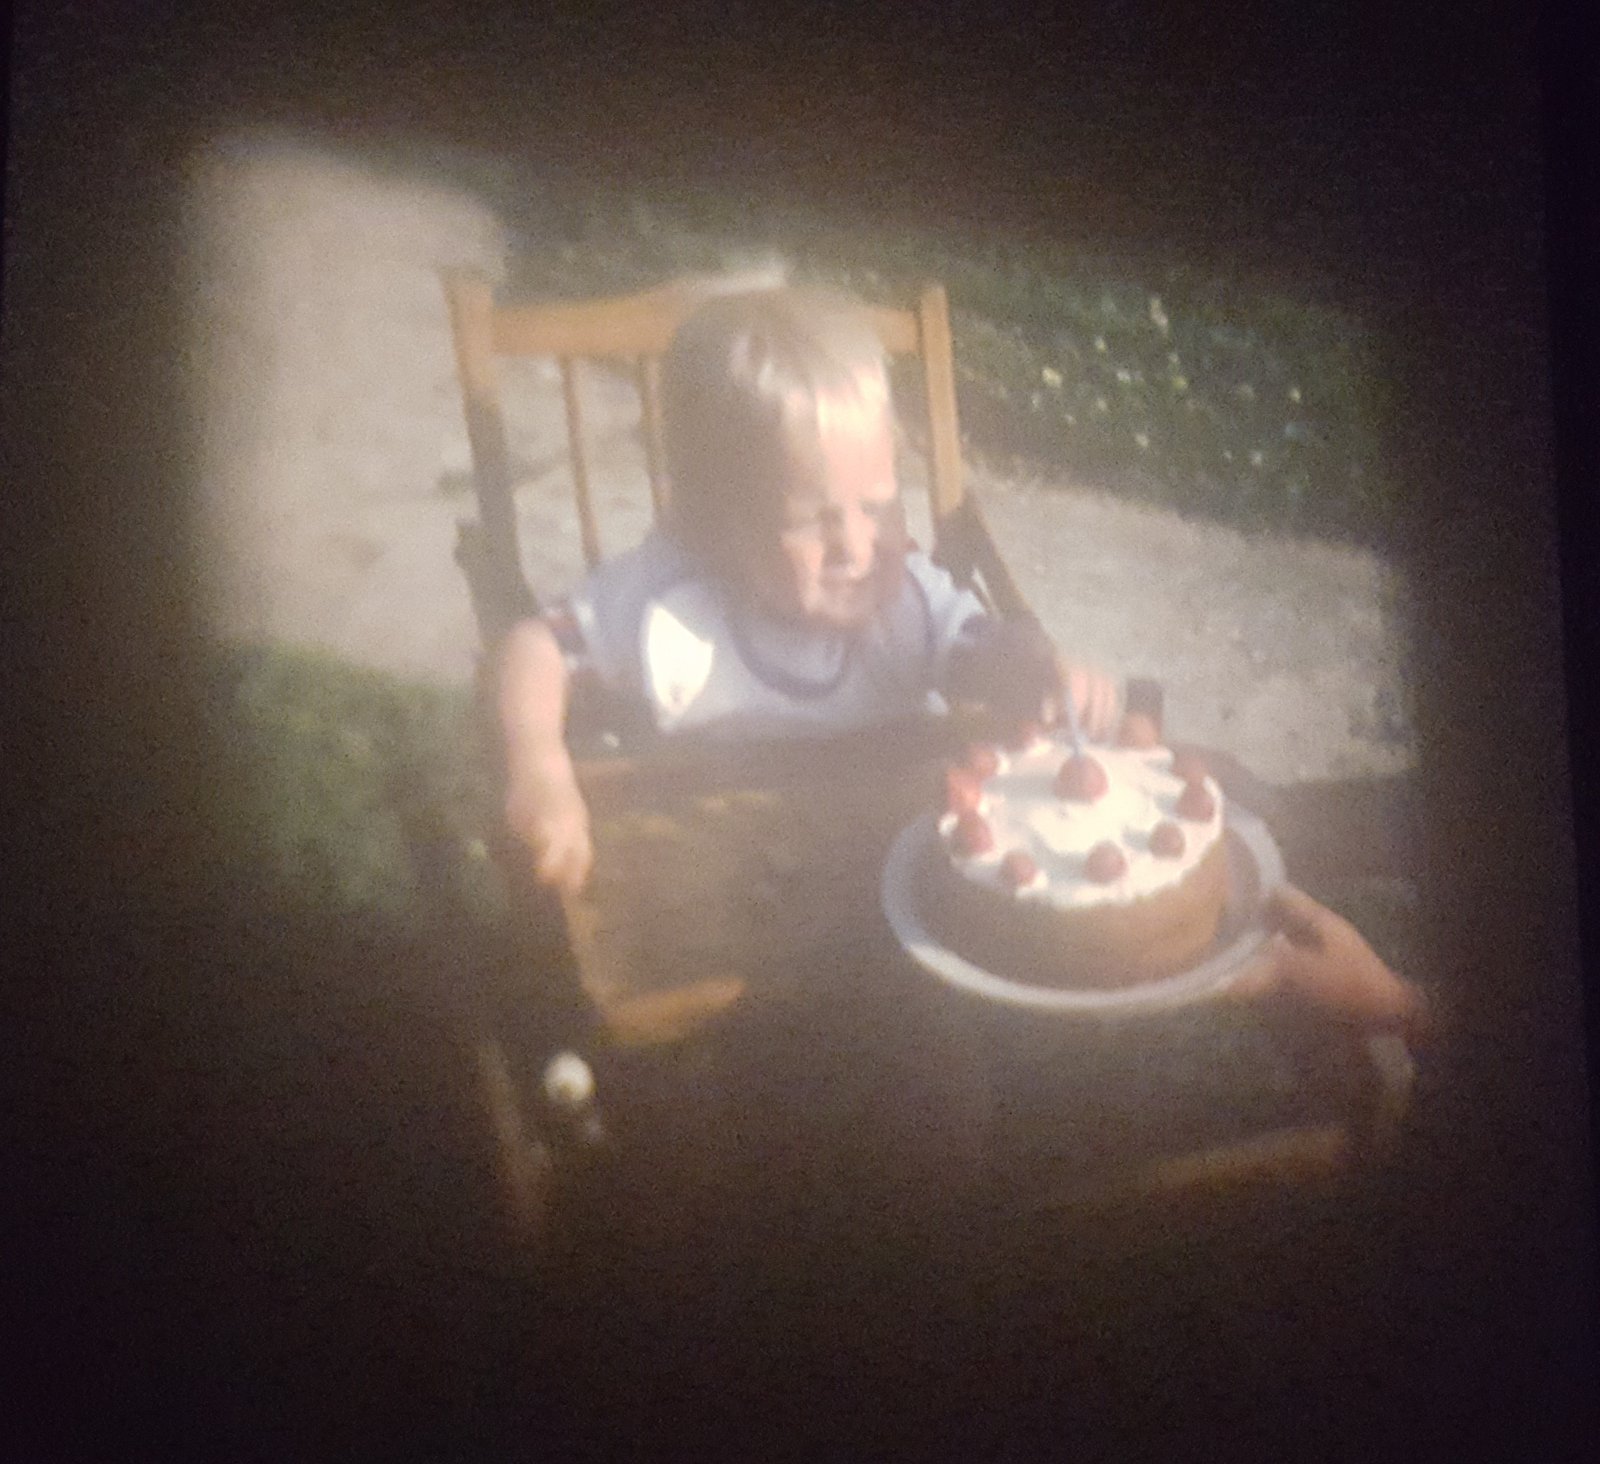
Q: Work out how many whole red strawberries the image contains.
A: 11